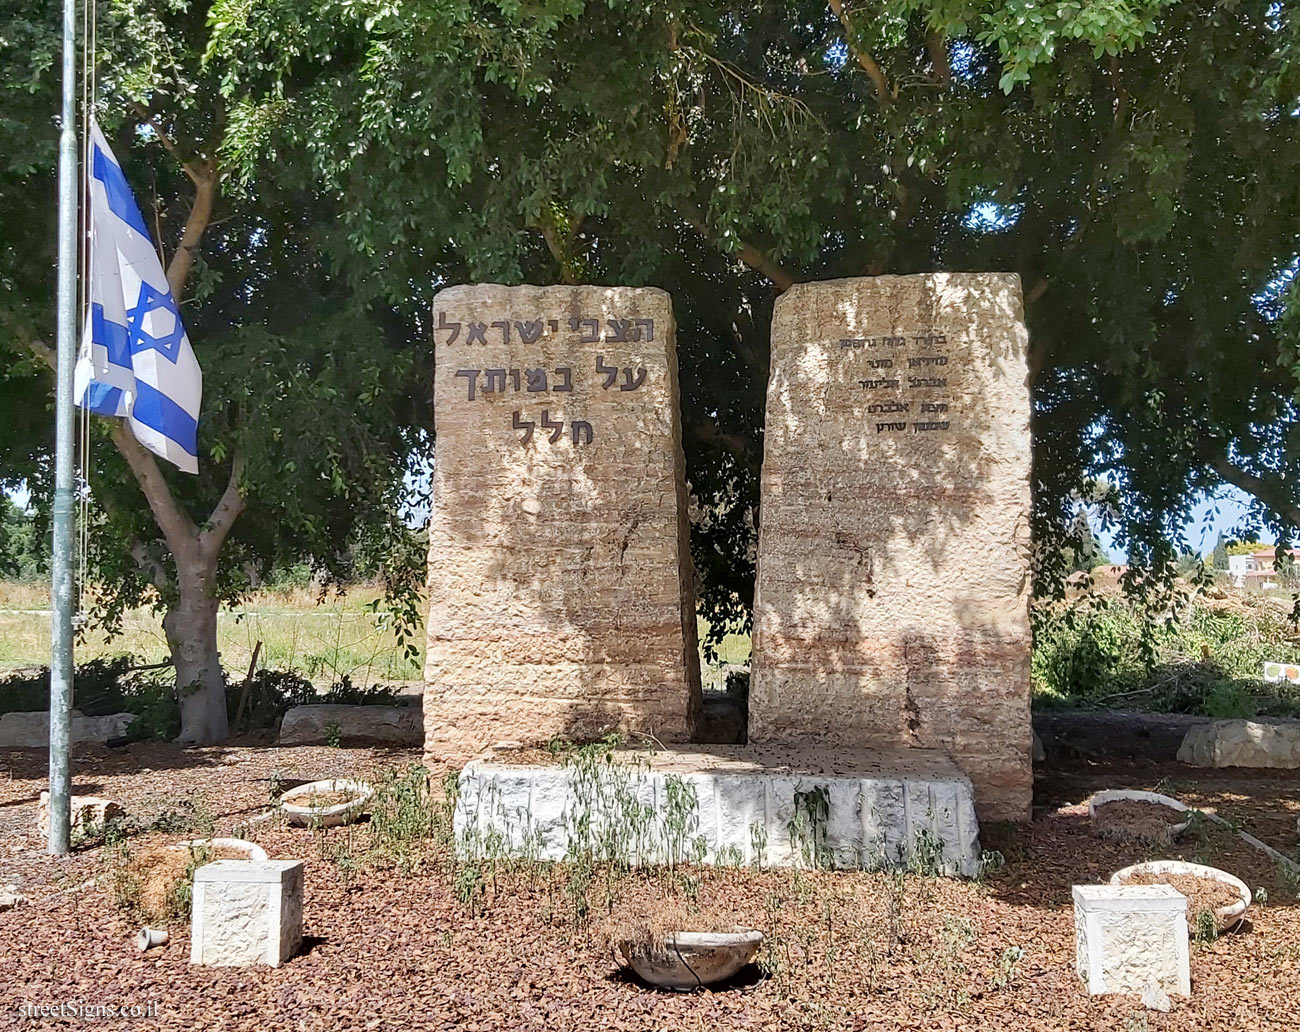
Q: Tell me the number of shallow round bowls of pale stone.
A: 5